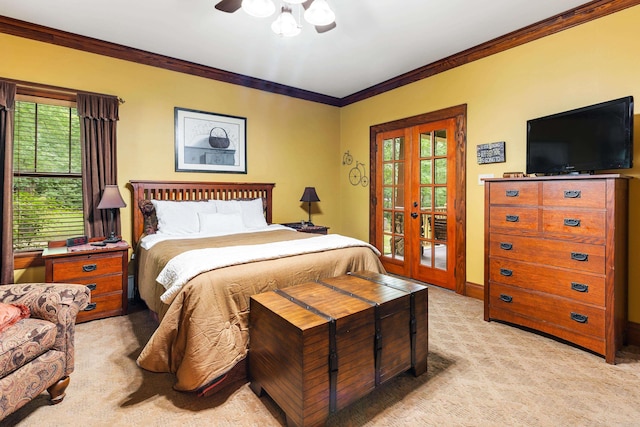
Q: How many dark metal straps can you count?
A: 3